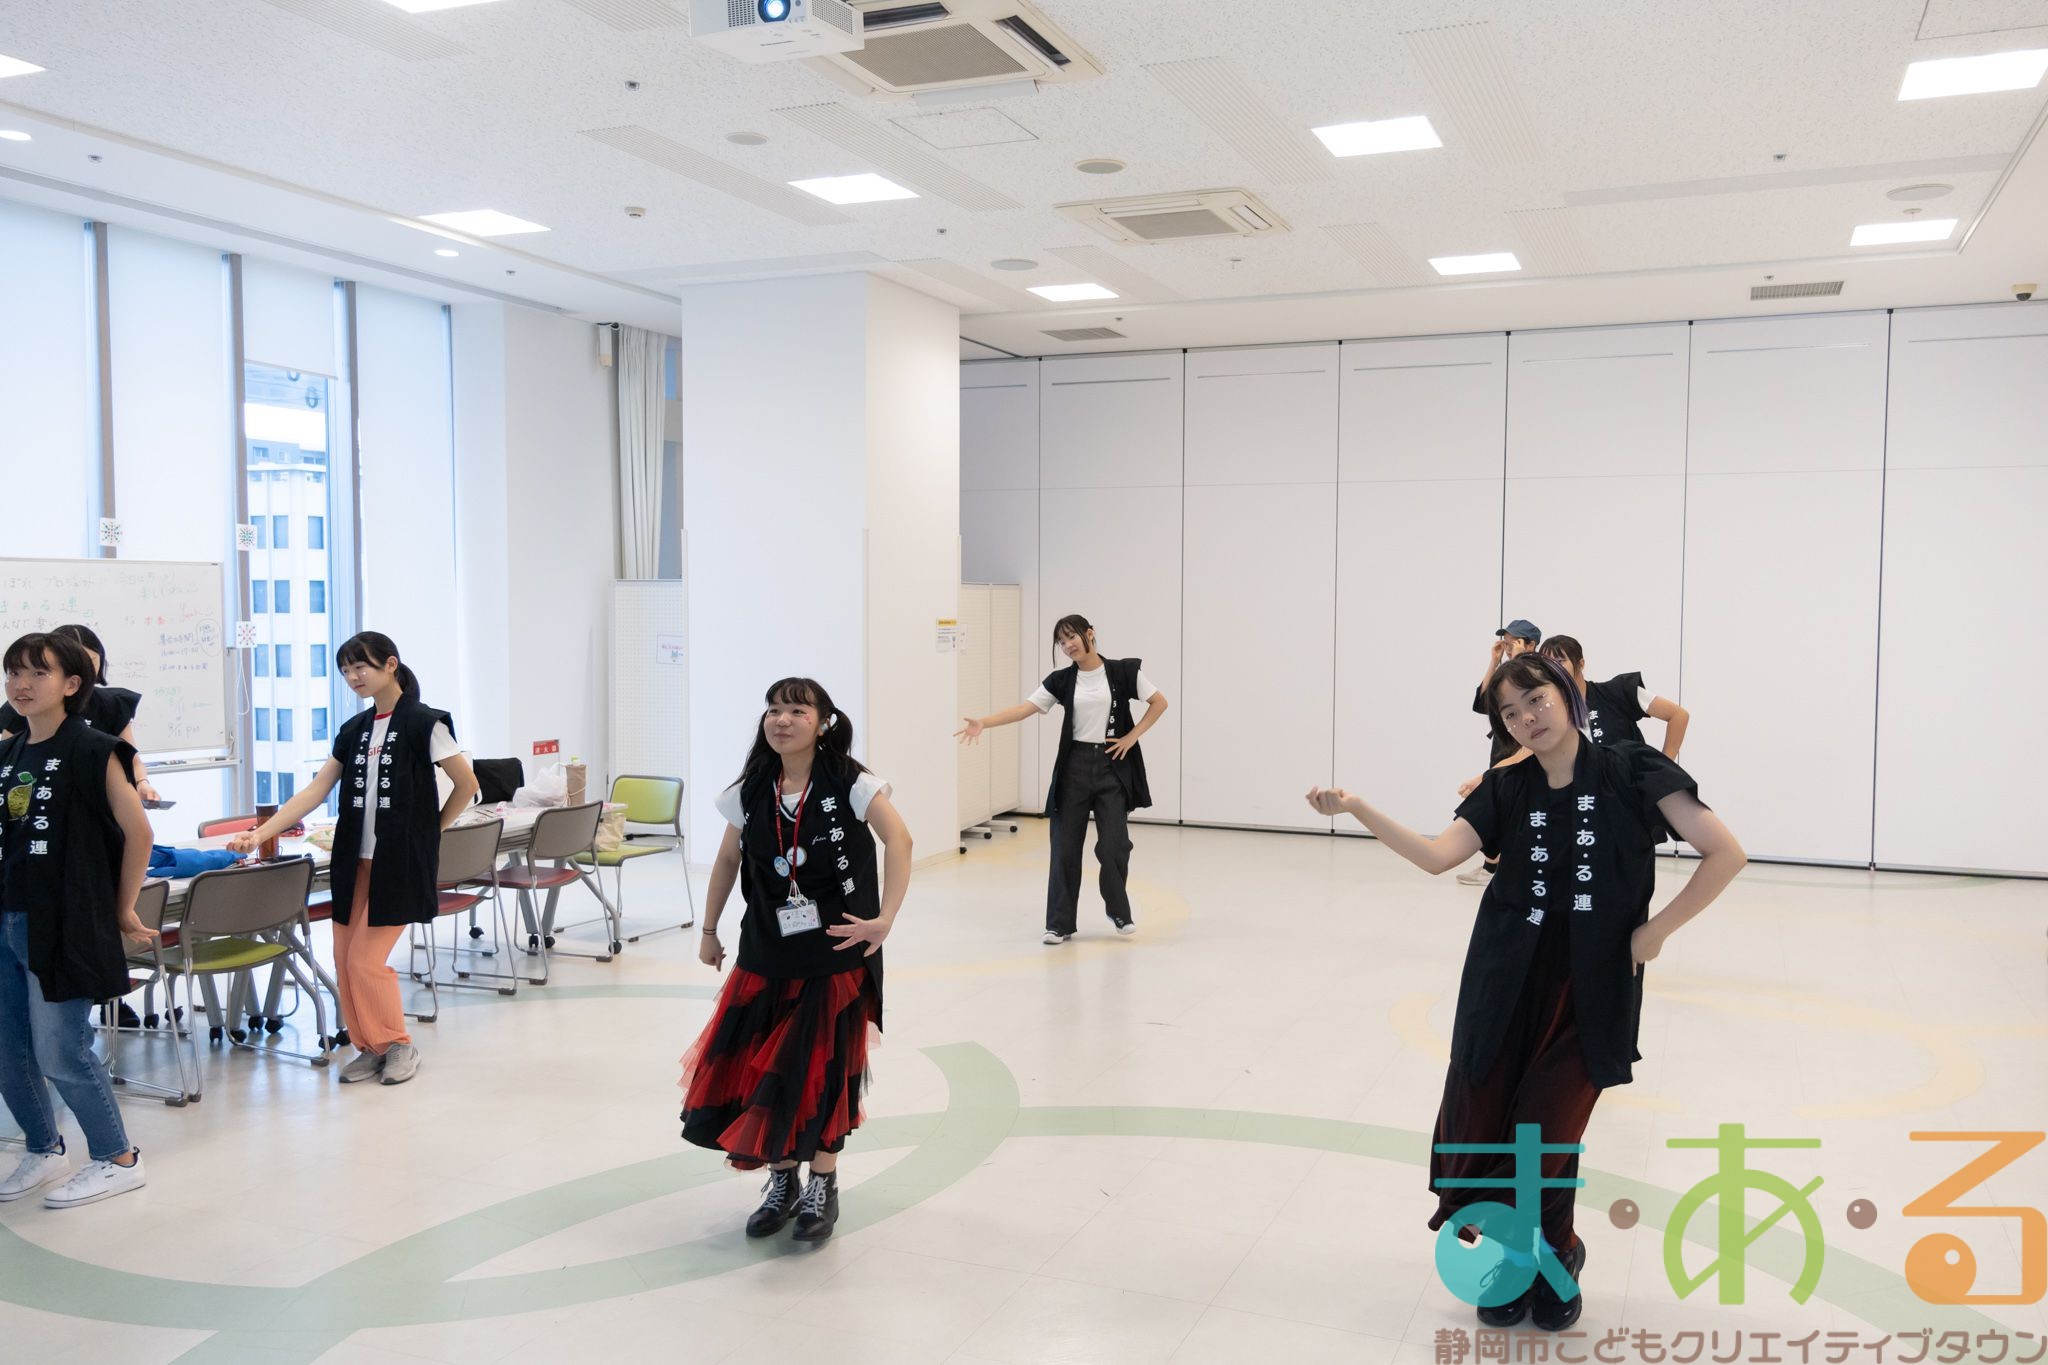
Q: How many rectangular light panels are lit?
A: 9